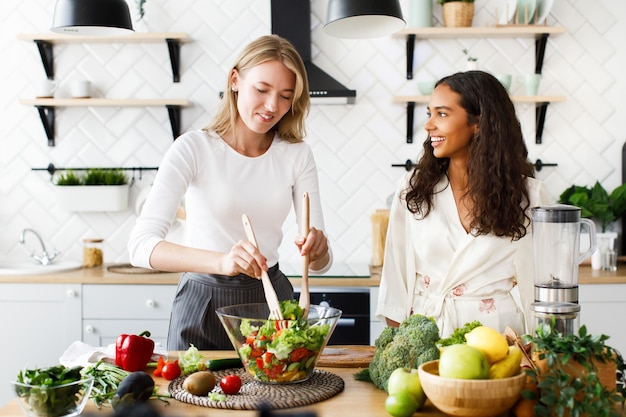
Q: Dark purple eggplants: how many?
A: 1